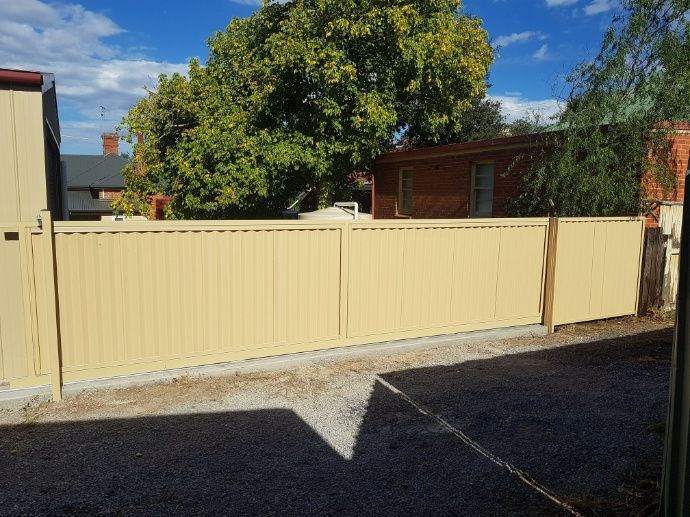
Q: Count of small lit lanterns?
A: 0